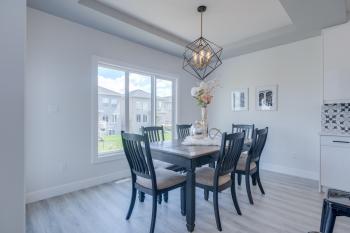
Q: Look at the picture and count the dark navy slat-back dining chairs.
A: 6